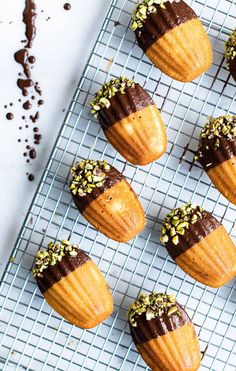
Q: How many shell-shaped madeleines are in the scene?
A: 8